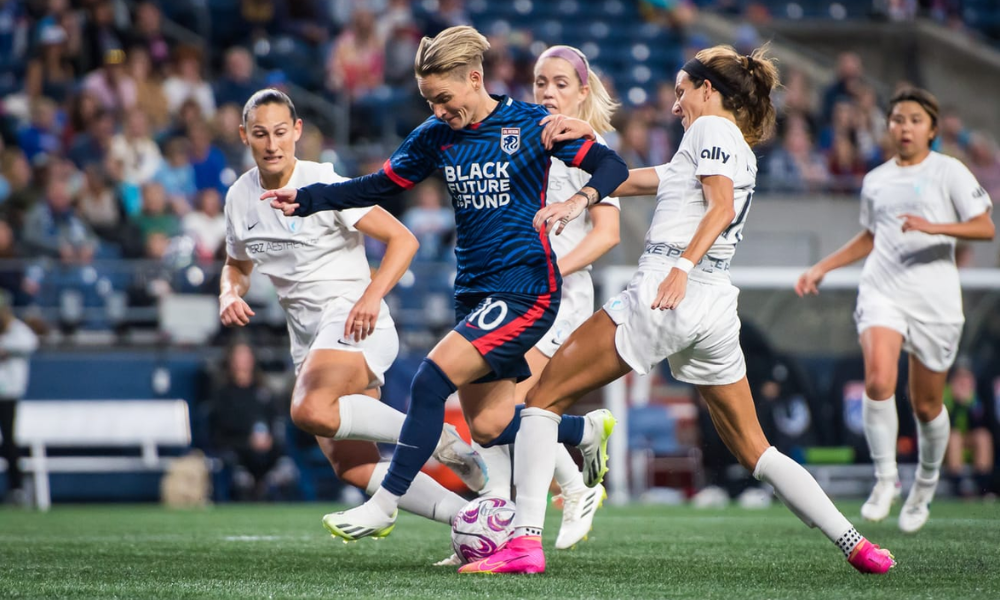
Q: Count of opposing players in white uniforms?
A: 4